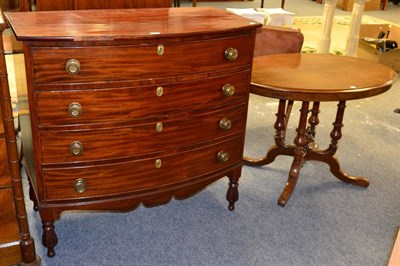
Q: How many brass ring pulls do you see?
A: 8